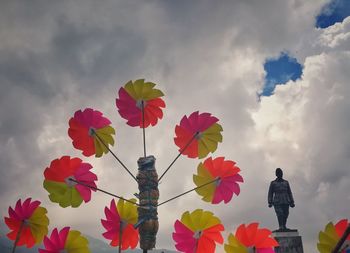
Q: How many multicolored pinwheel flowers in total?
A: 11